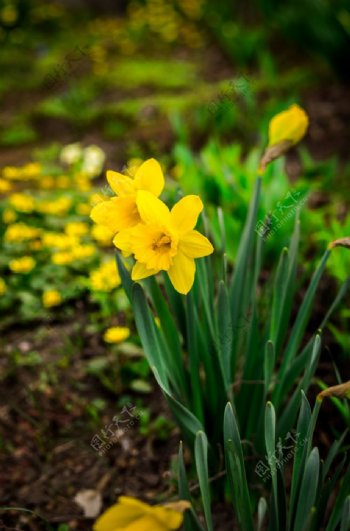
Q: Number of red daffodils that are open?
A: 0